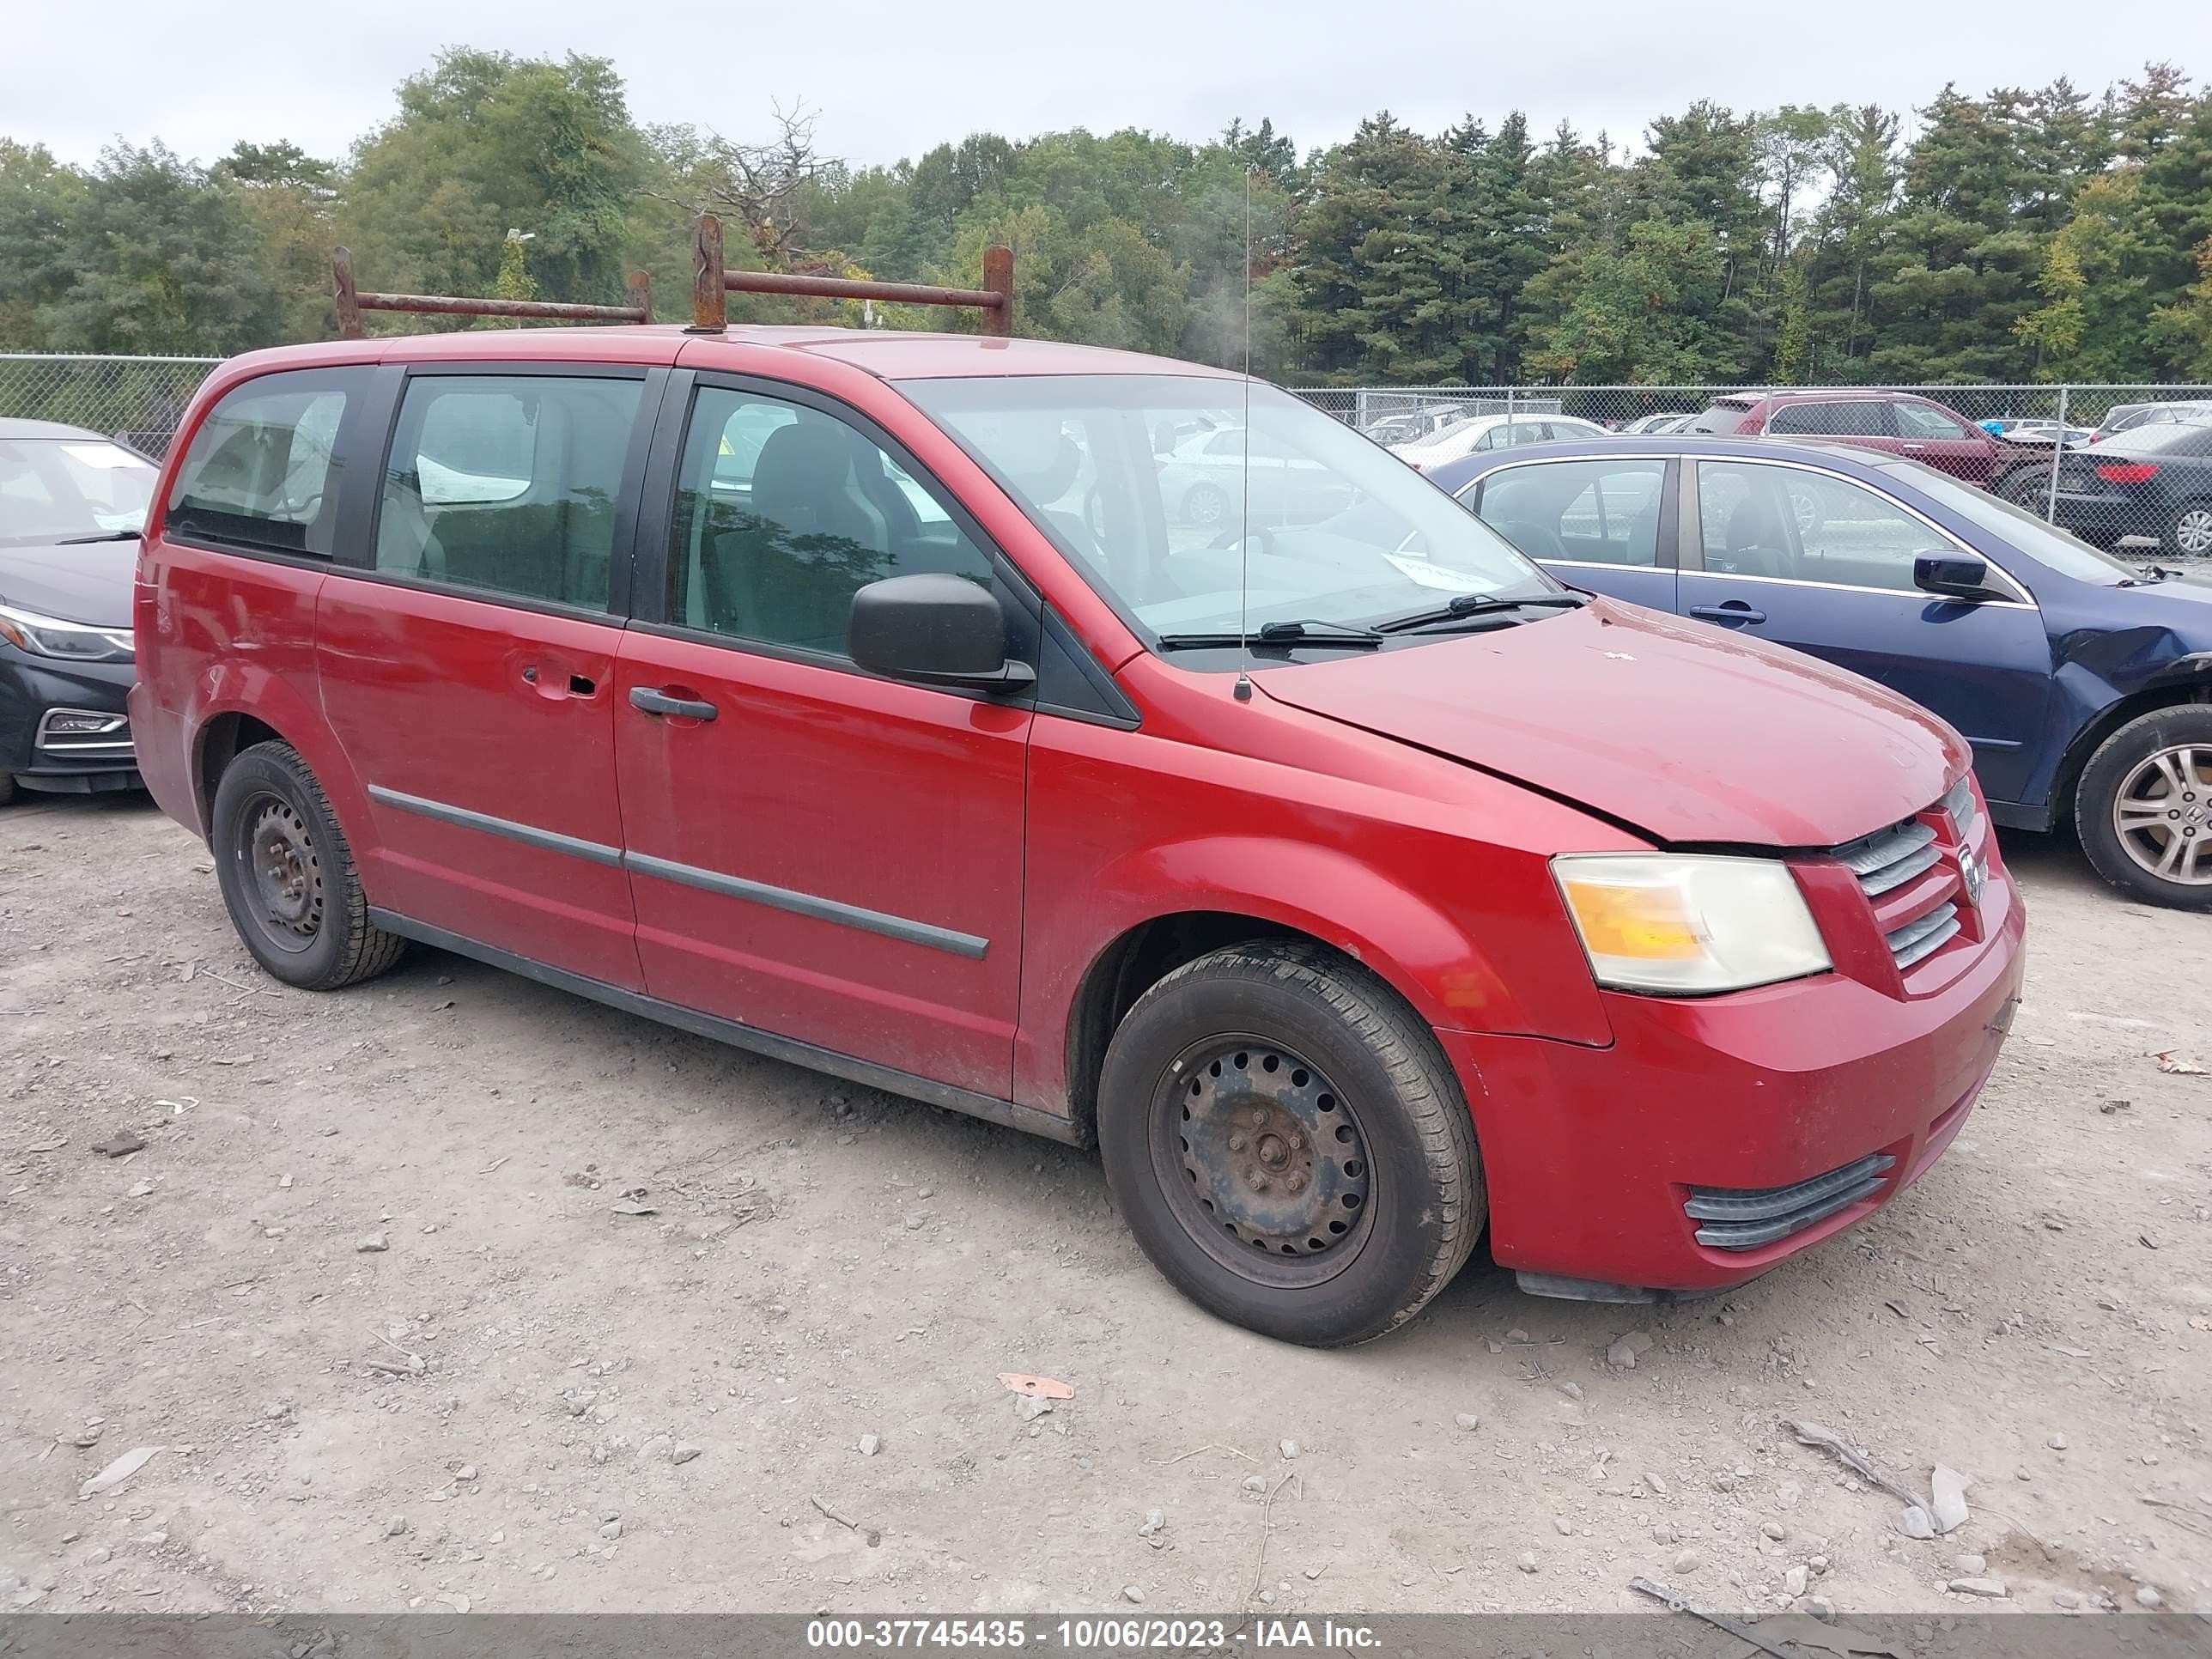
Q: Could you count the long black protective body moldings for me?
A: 2